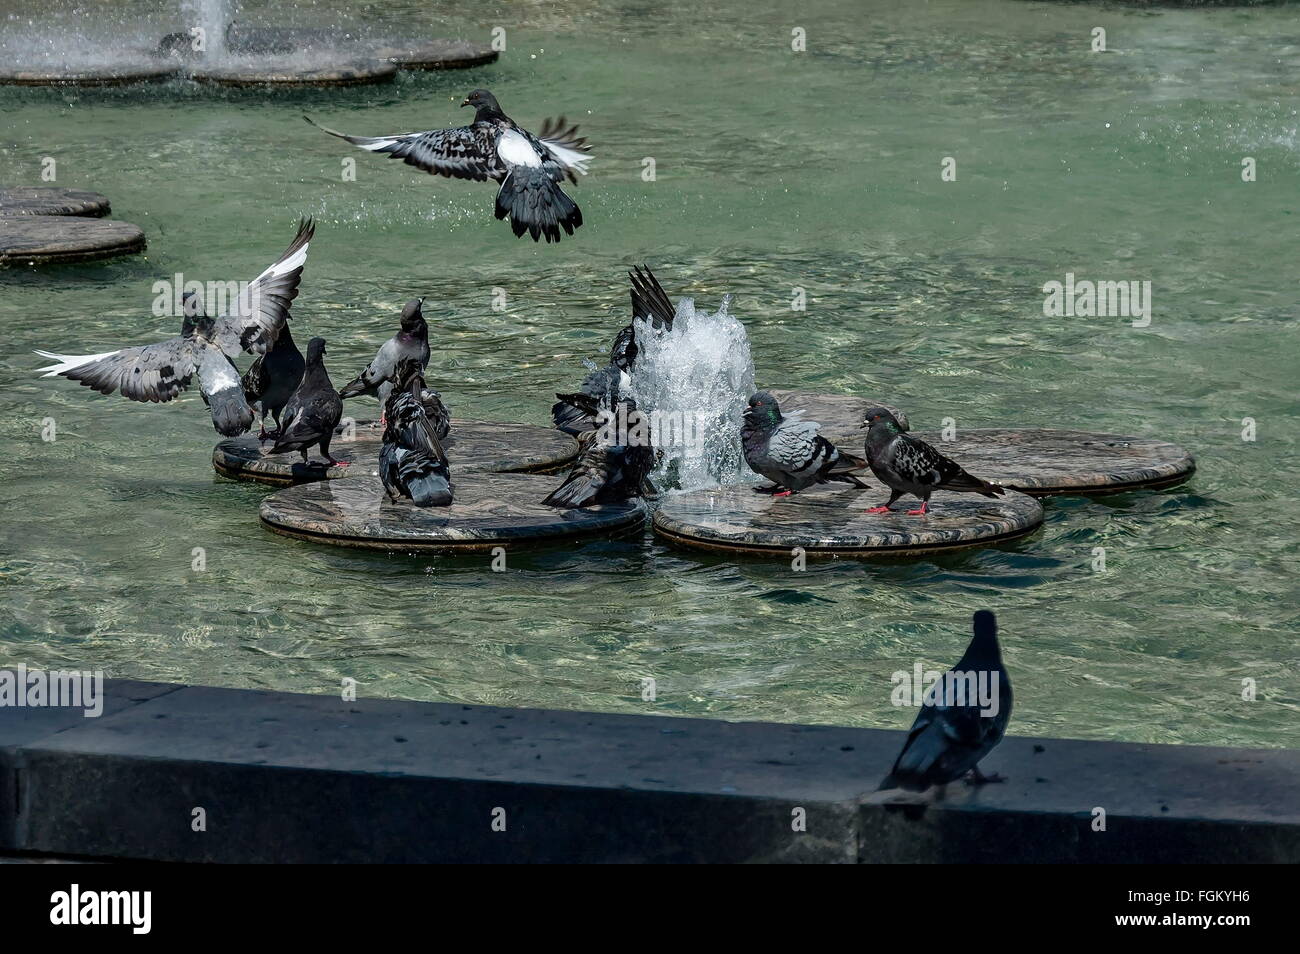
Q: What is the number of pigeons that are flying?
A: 2